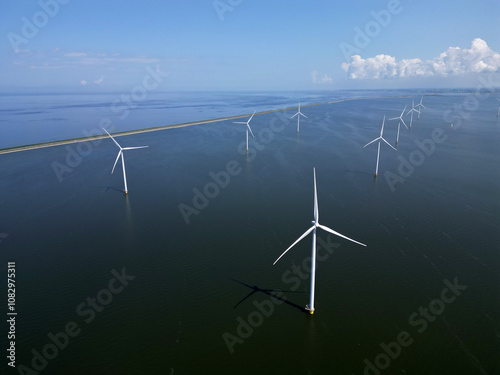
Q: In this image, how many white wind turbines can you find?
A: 8